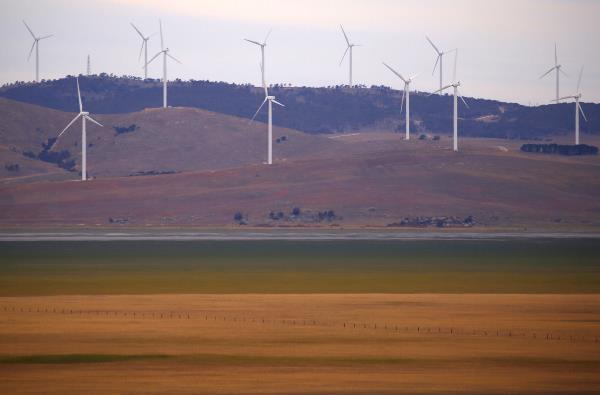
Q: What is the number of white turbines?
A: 12